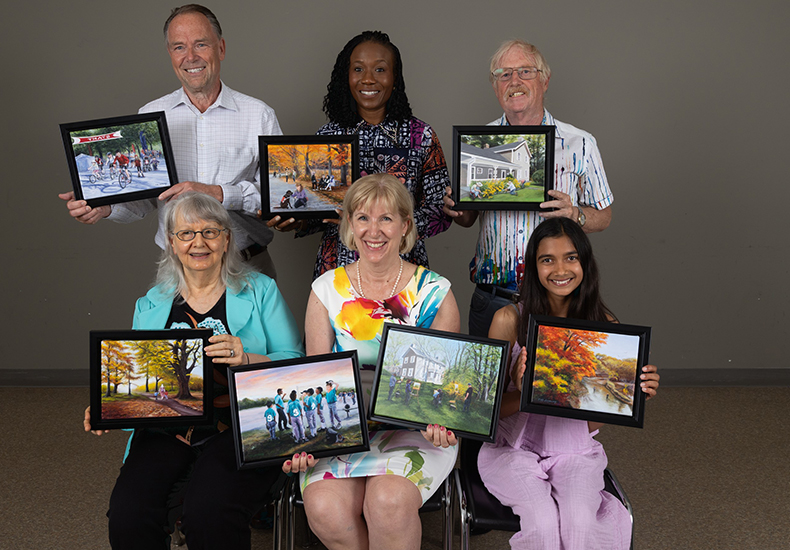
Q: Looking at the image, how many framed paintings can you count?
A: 7